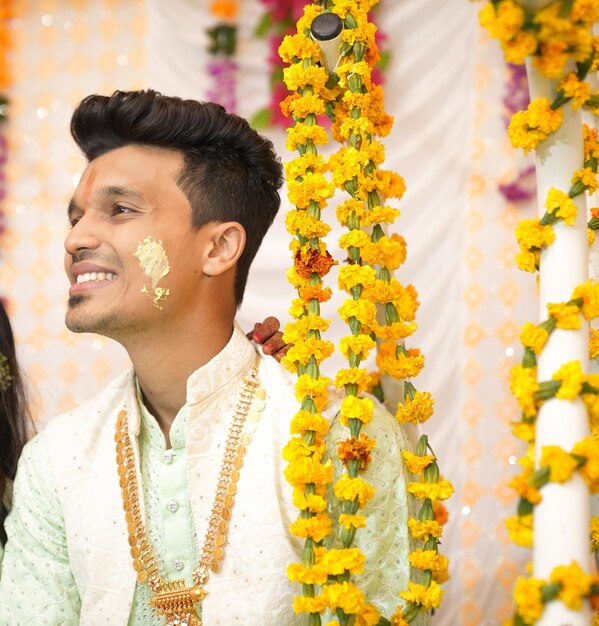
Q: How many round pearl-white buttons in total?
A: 3